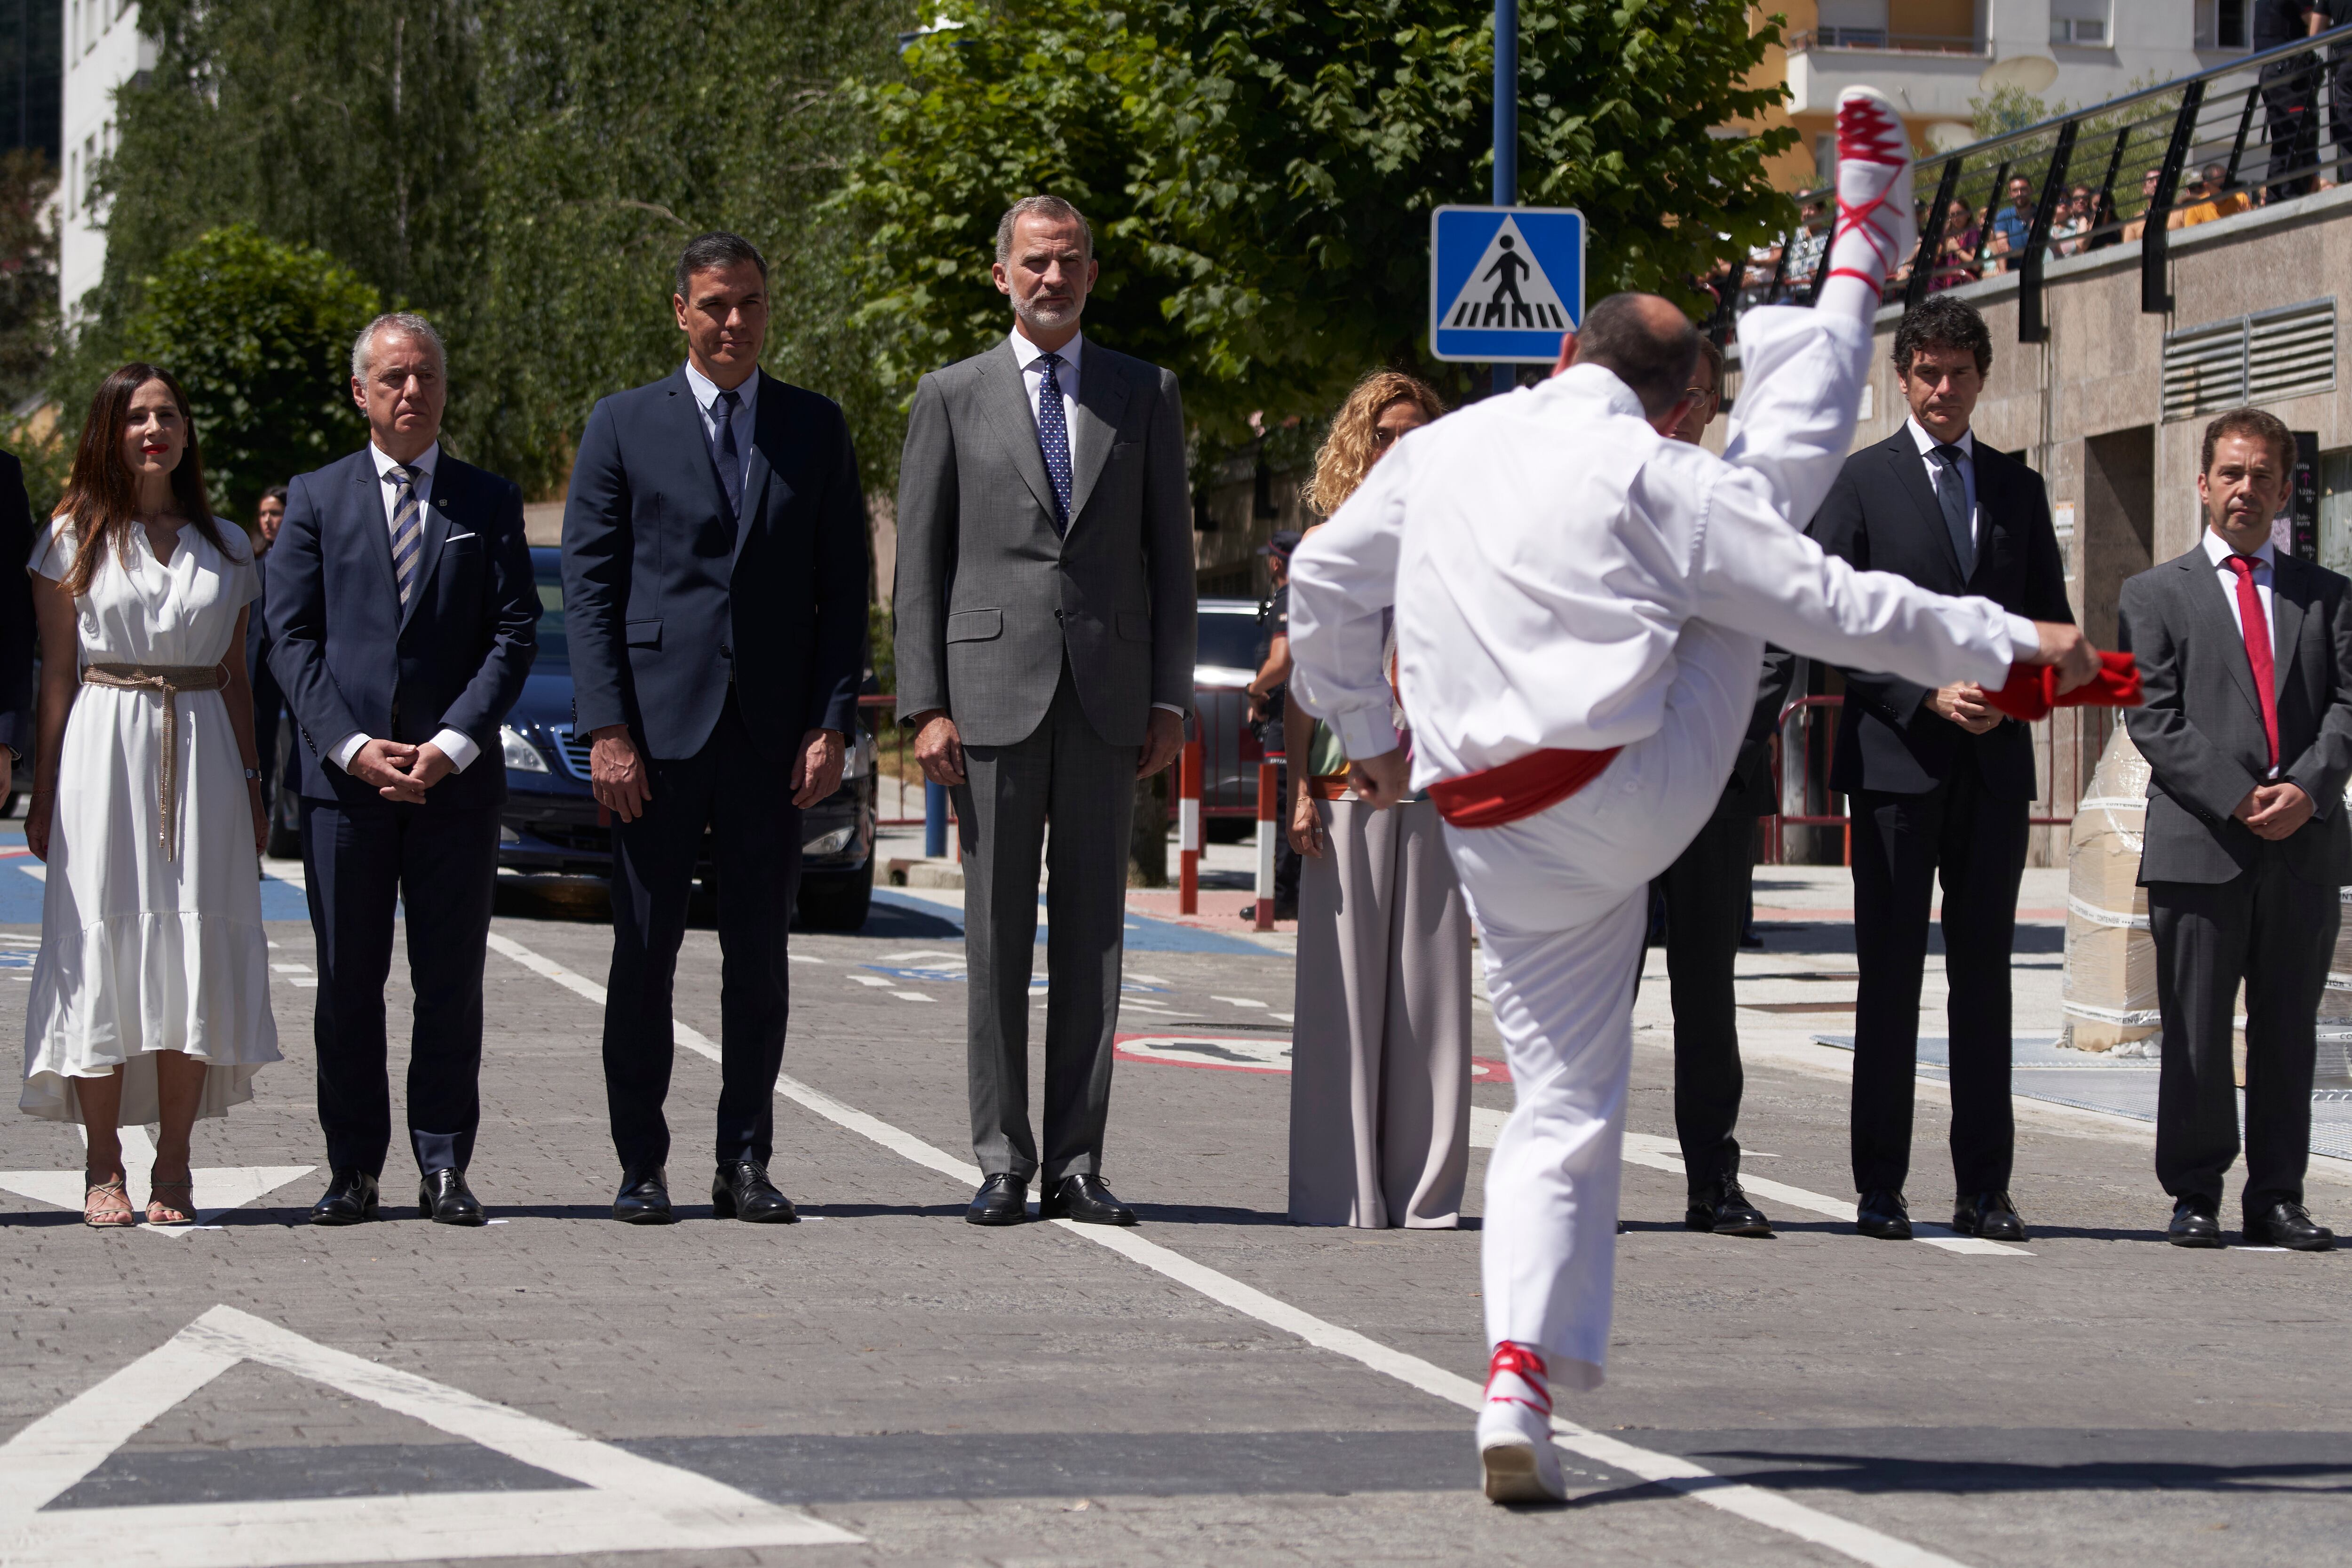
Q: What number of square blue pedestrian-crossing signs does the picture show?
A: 1